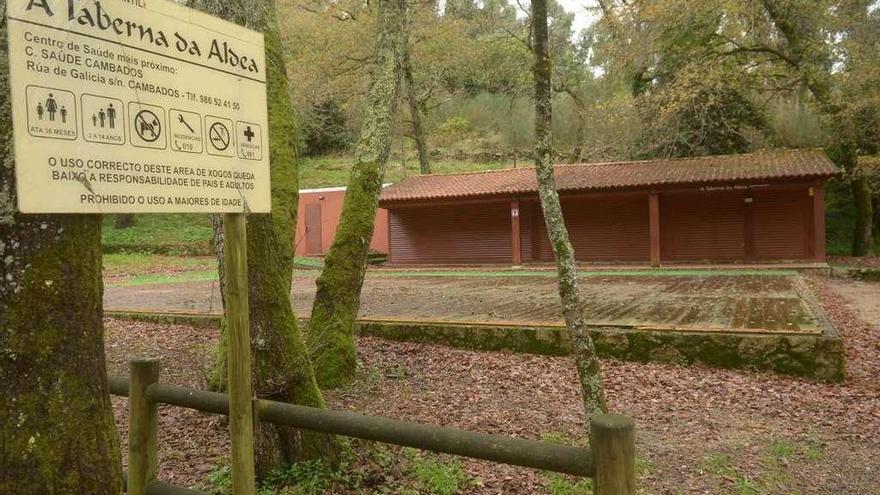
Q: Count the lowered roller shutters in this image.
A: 4